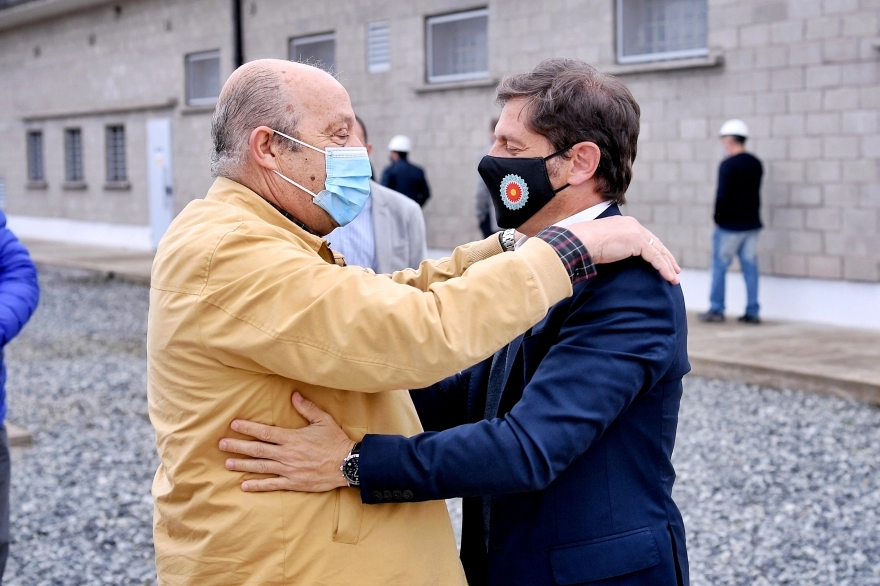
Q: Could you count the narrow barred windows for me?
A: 3